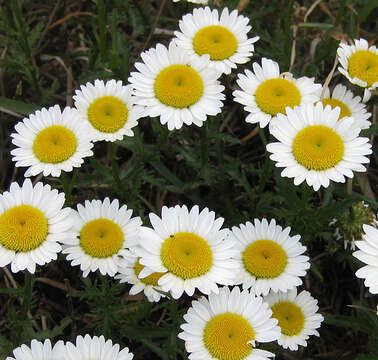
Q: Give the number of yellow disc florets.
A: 15